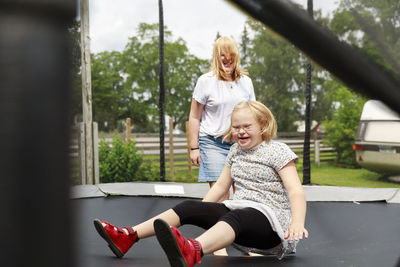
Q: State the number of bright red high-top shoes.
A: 2